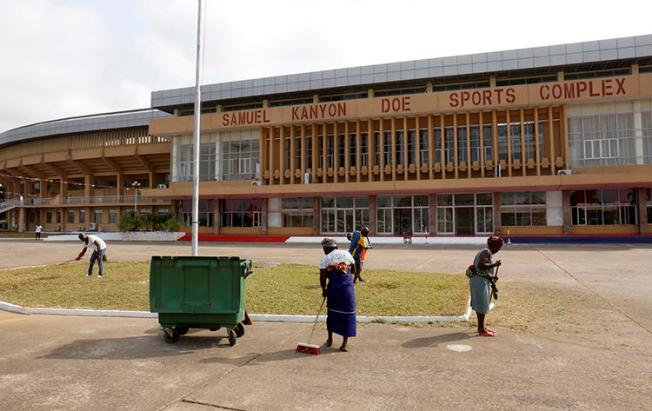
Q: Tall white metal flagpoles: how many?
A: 1